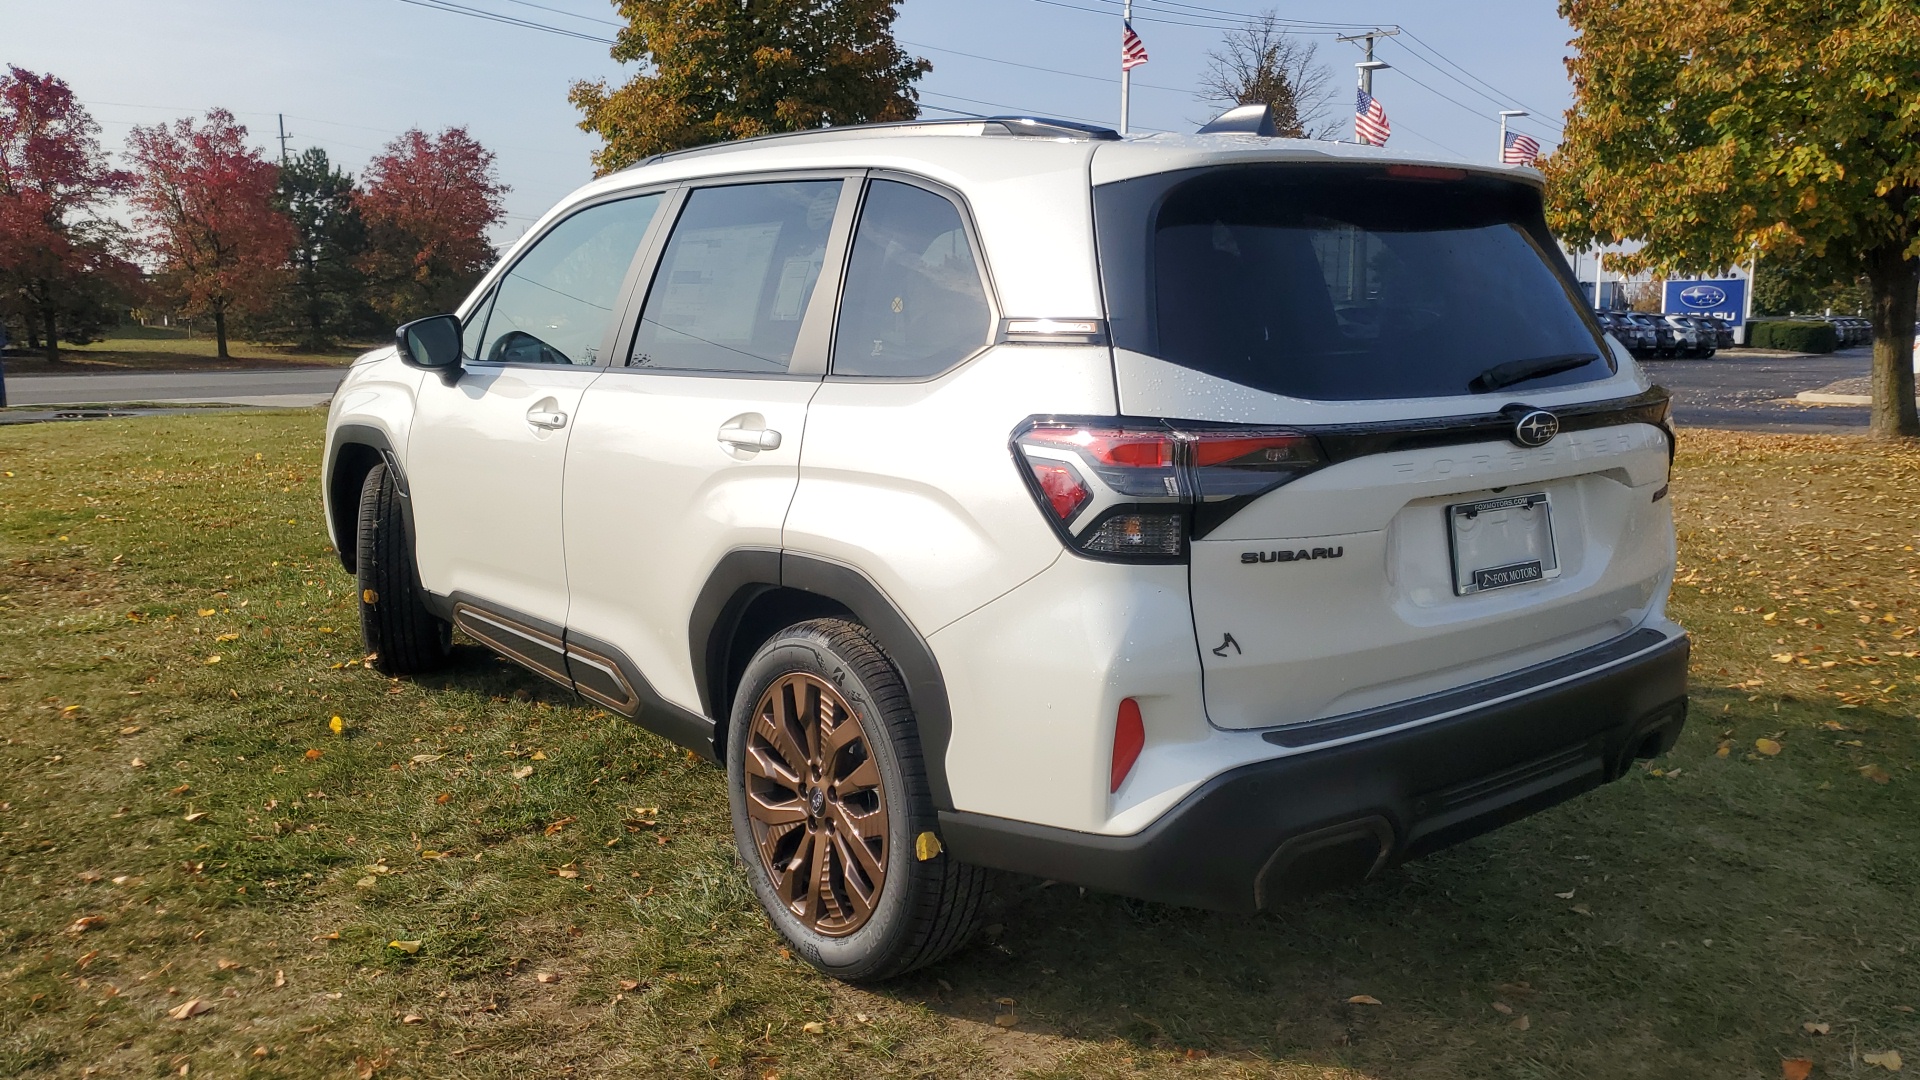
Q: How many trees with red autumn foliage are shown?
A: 3